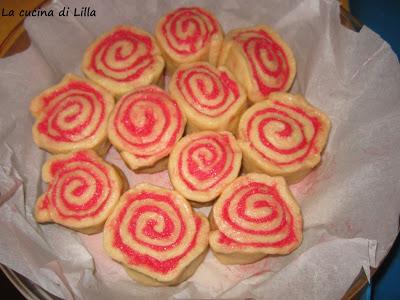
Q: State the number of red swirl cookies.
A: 11